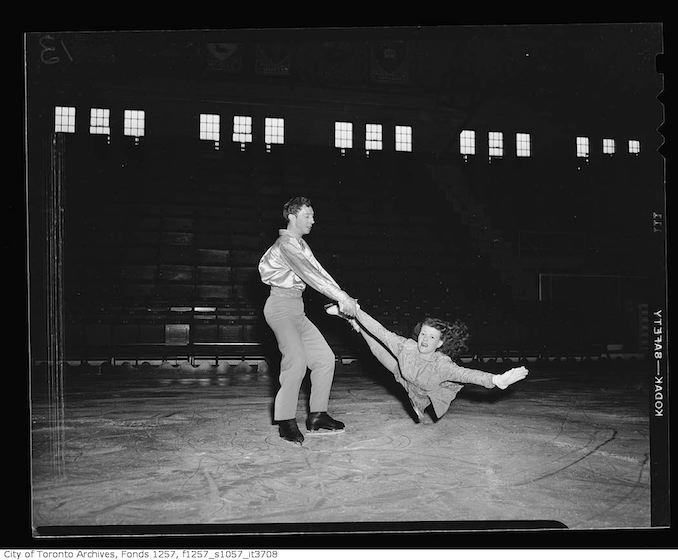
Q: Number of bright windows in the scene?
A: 15